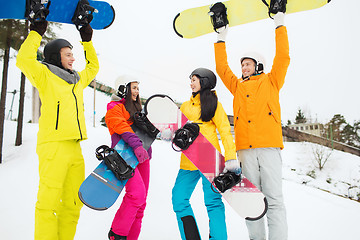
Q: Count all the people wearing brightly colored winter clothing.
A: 4